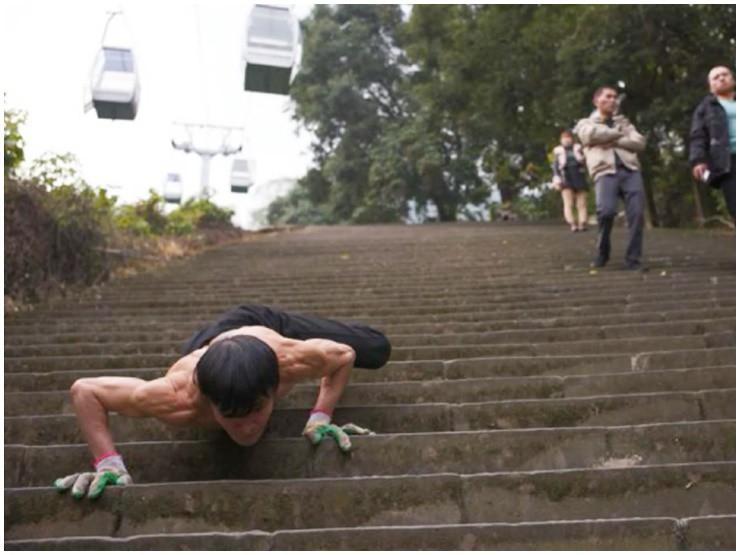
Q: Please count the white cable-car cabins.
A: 4